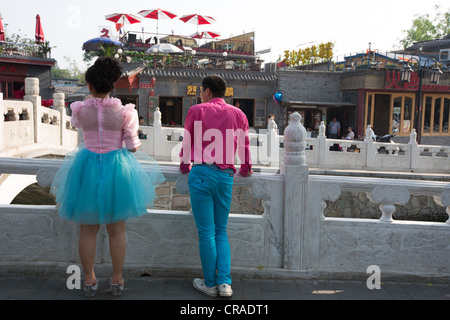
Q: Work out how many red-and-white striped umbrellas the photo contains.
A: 4